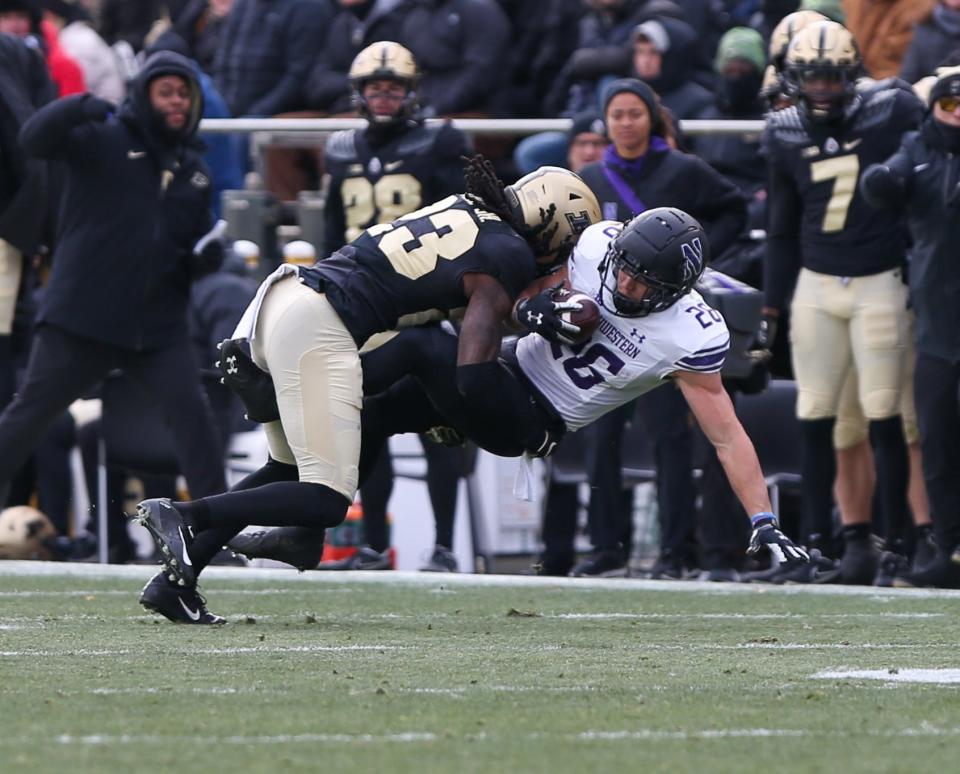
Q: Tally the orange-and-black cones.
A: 0